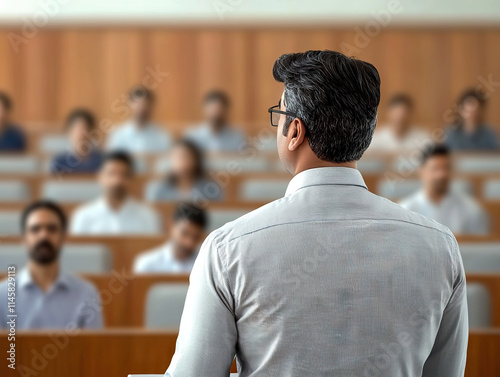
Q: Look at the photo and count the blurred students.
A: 11